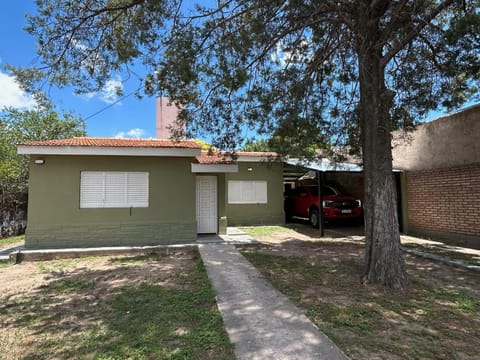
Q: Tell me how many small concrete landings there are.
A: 1